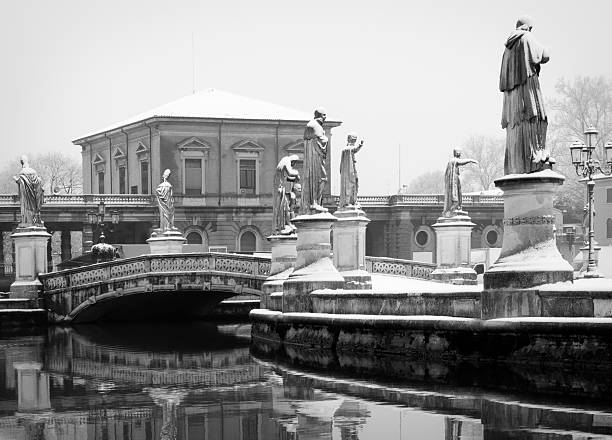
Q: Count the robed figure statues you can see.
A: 7